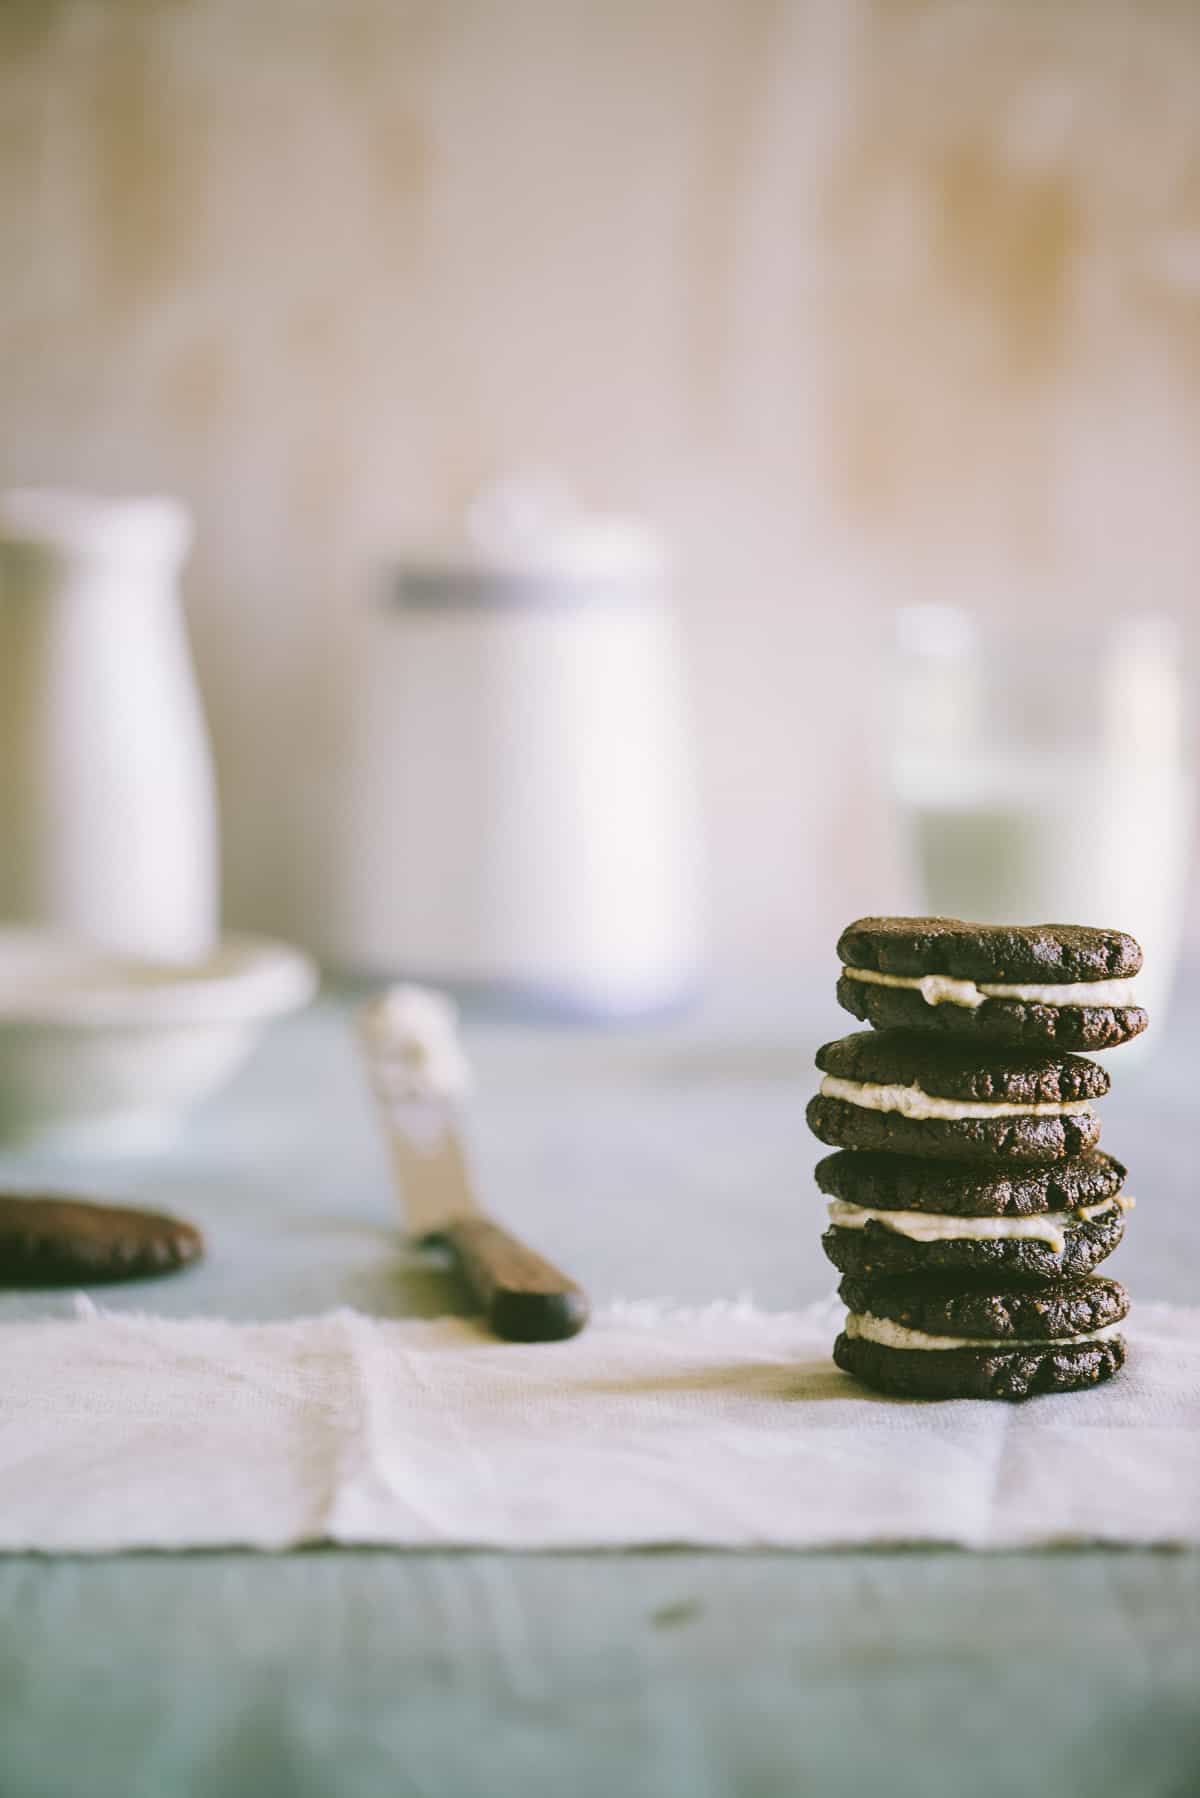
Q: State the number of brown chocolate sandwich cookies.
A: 4